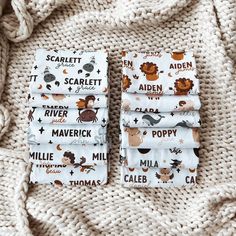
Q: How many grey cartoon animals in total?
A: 4